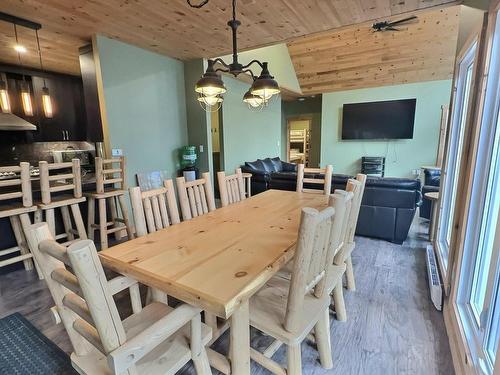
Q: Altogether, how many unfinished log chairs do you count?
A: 11